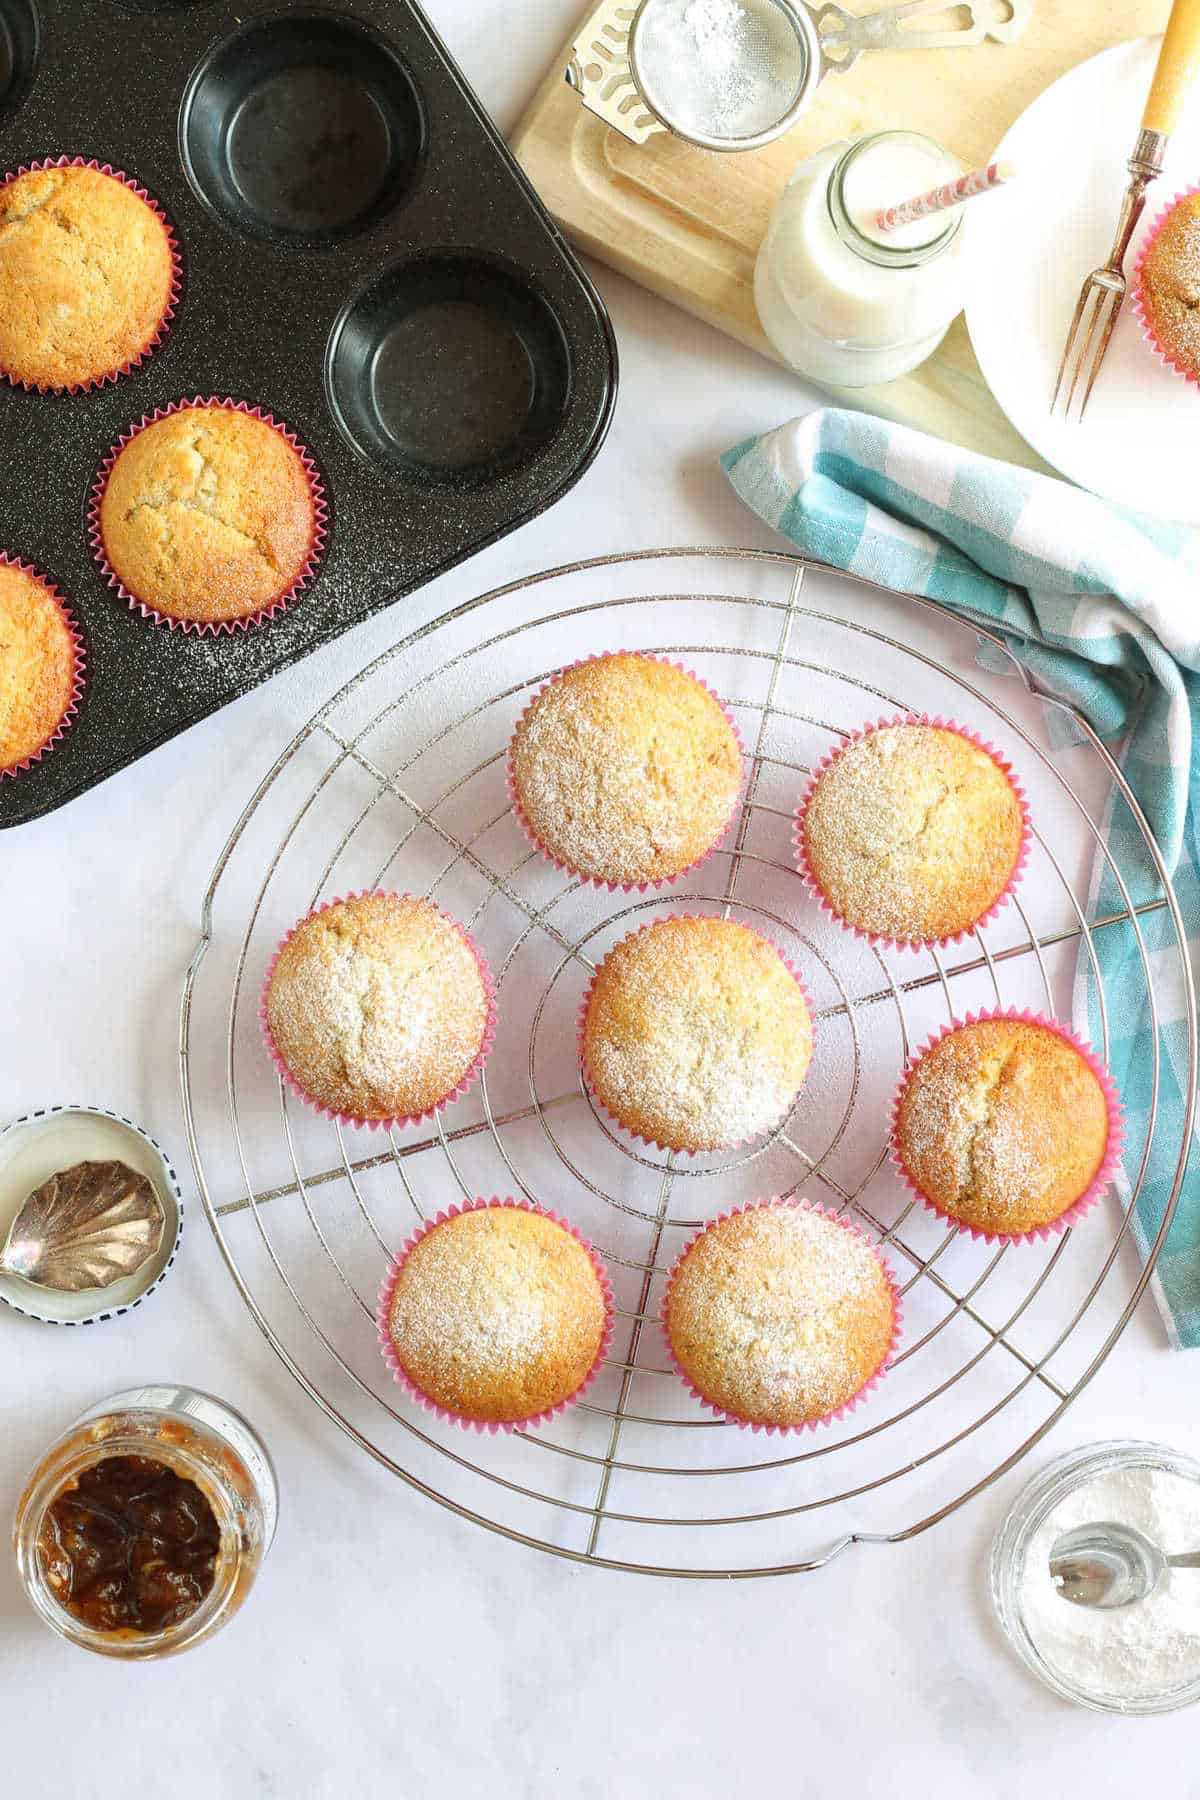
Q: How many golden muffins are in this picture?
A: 11